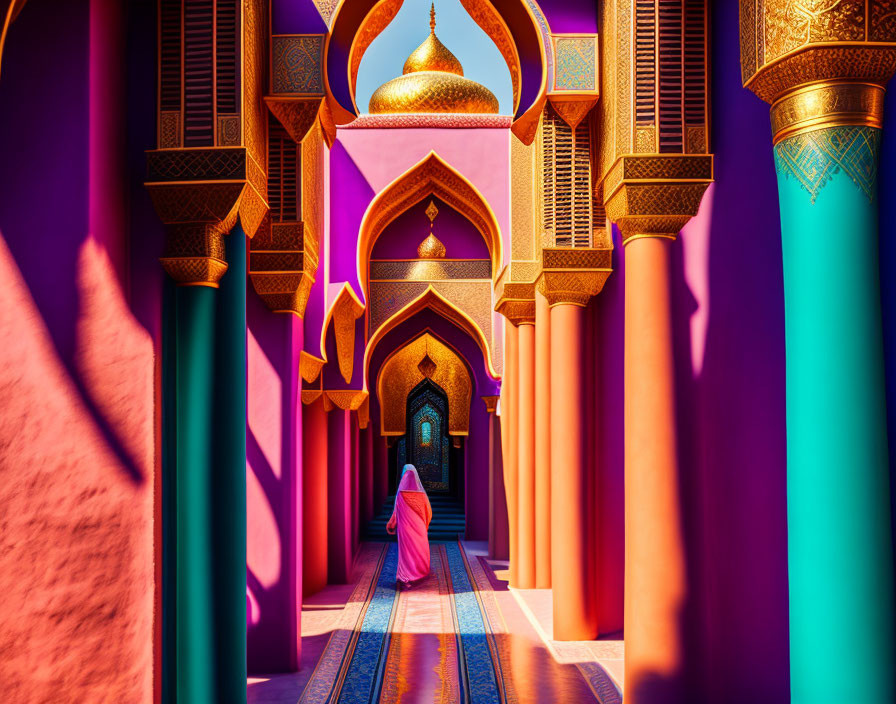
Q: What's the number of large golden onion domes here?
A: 1